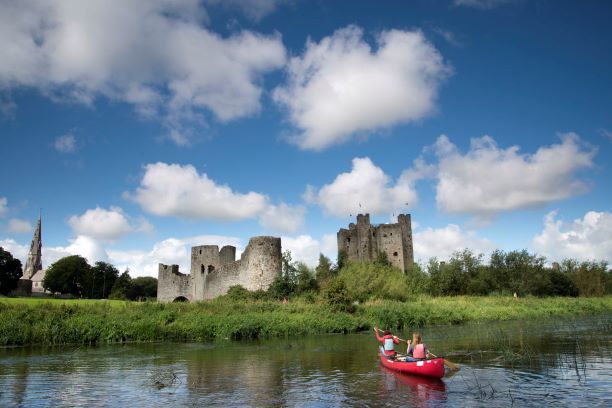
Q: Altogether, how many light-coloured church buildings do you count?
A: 1